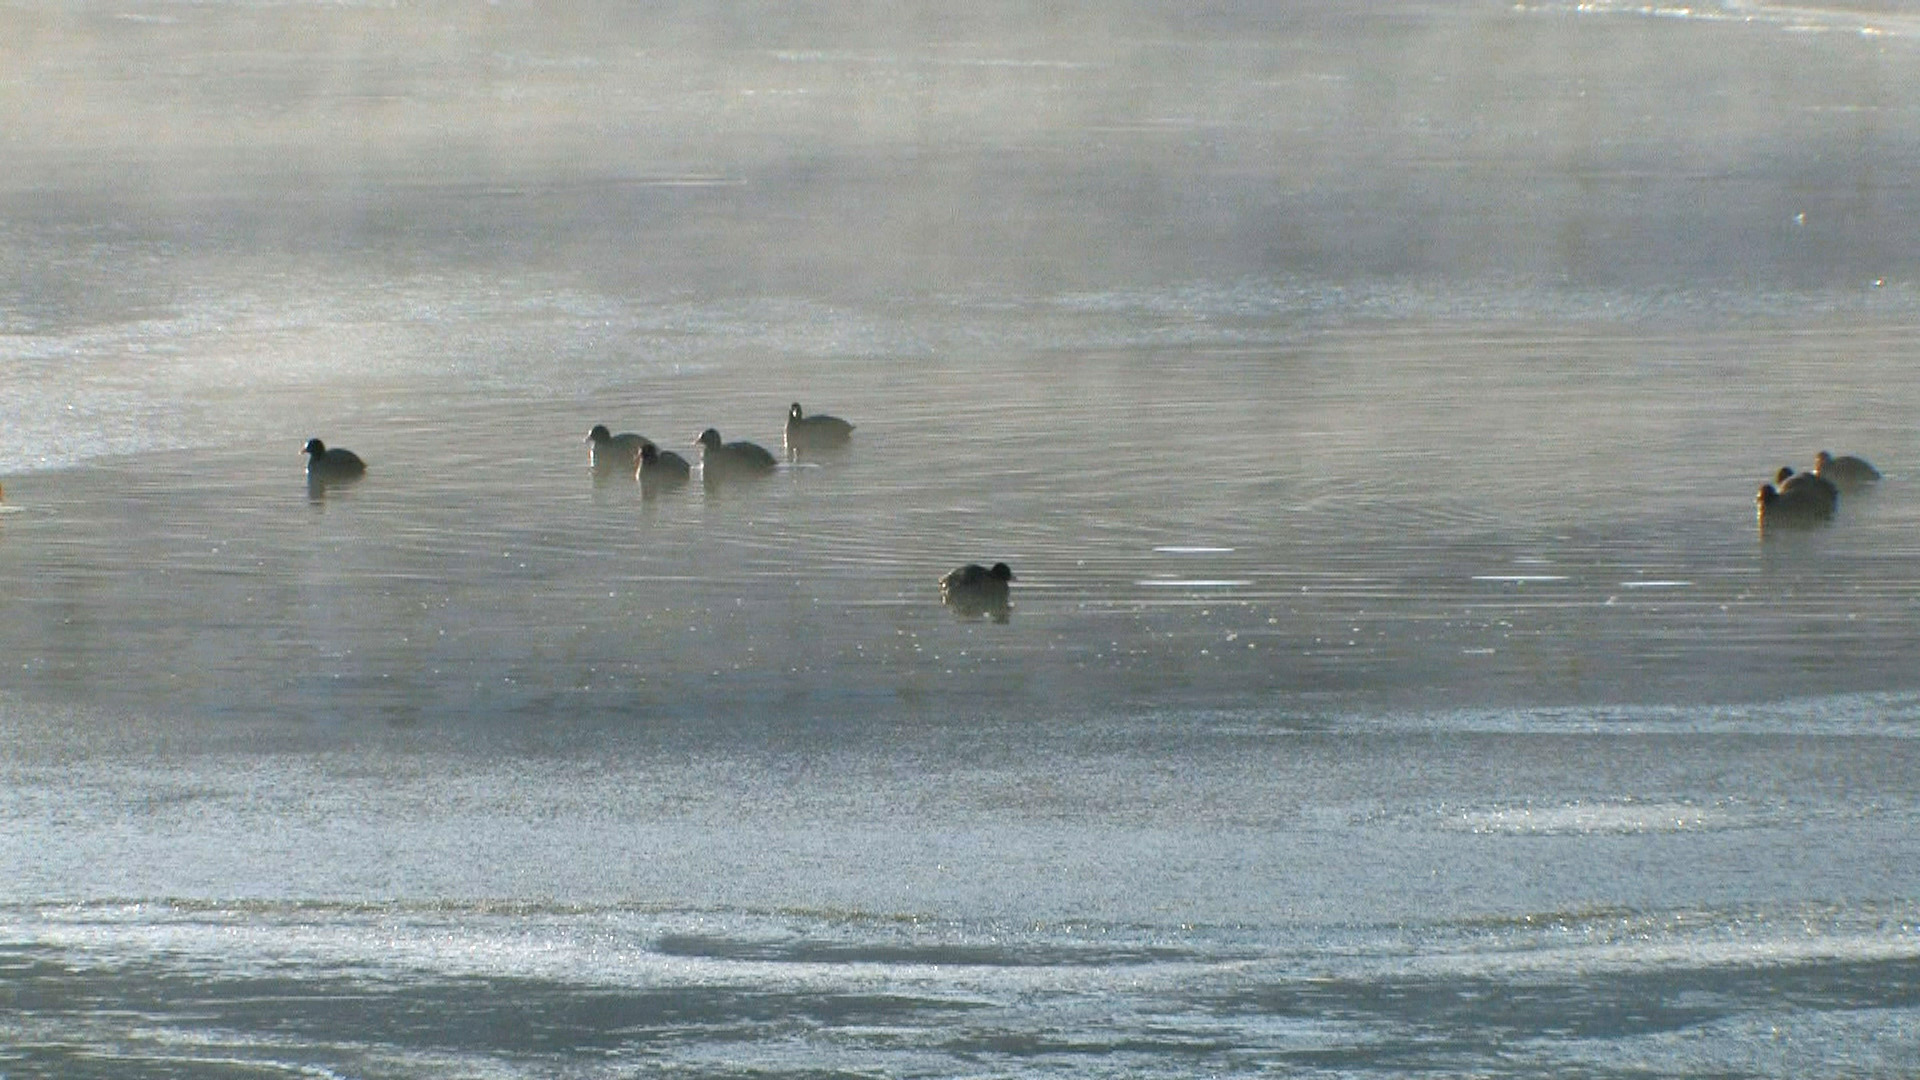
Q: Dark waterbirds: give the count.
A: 9